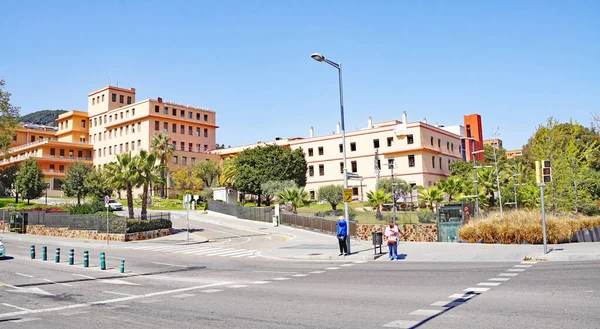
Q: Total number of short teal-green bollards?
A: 7